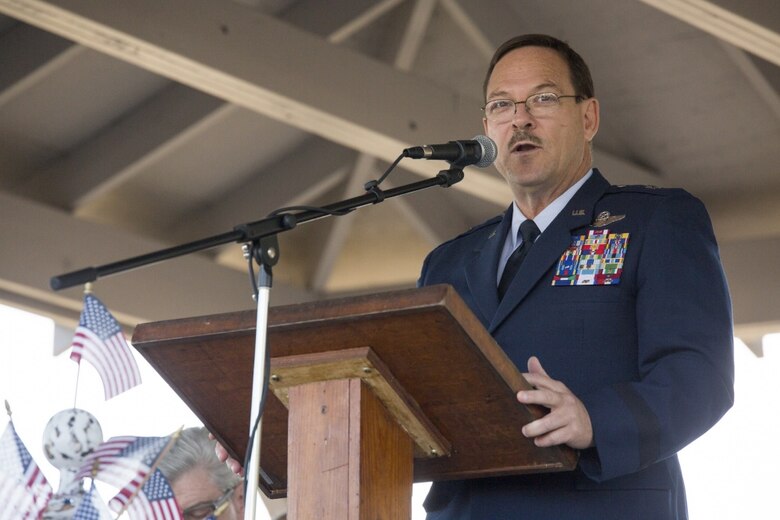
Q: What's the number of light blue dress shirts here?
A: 1